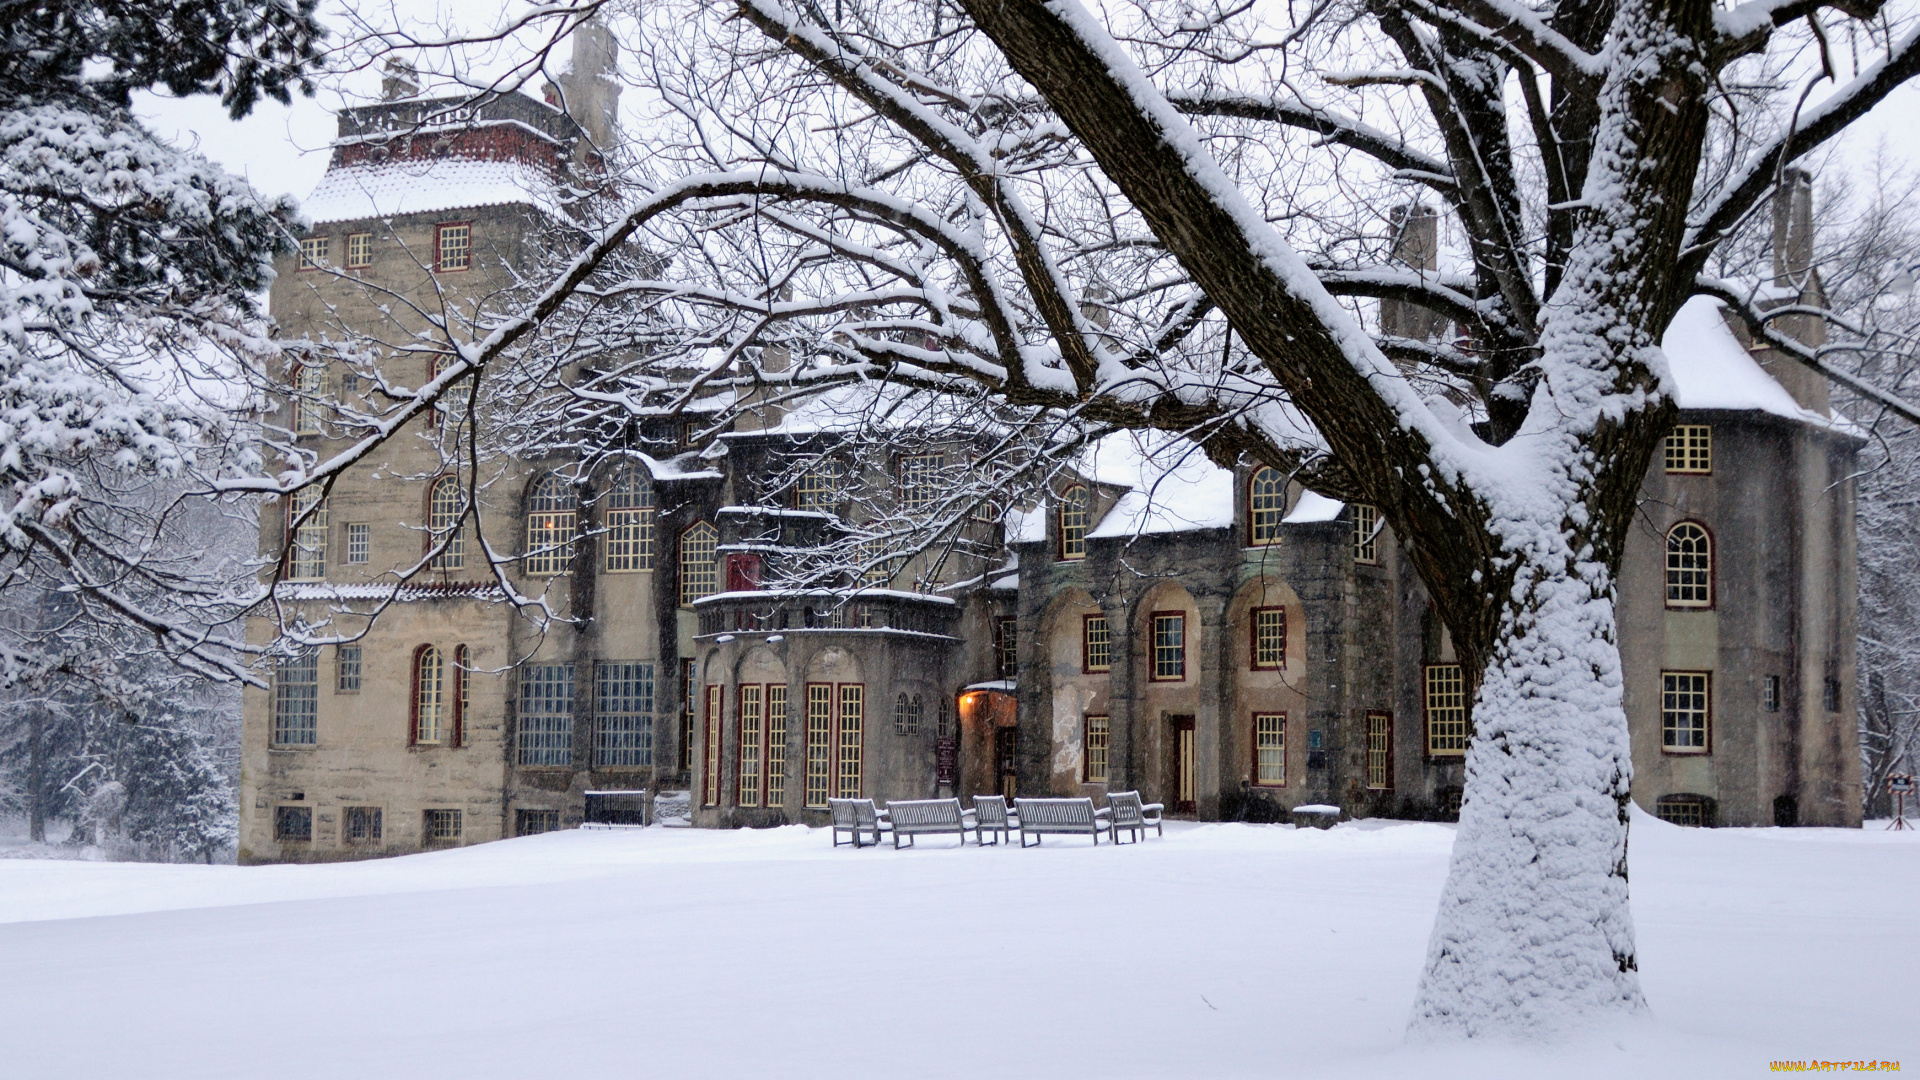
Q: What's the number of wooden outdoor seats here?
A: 6